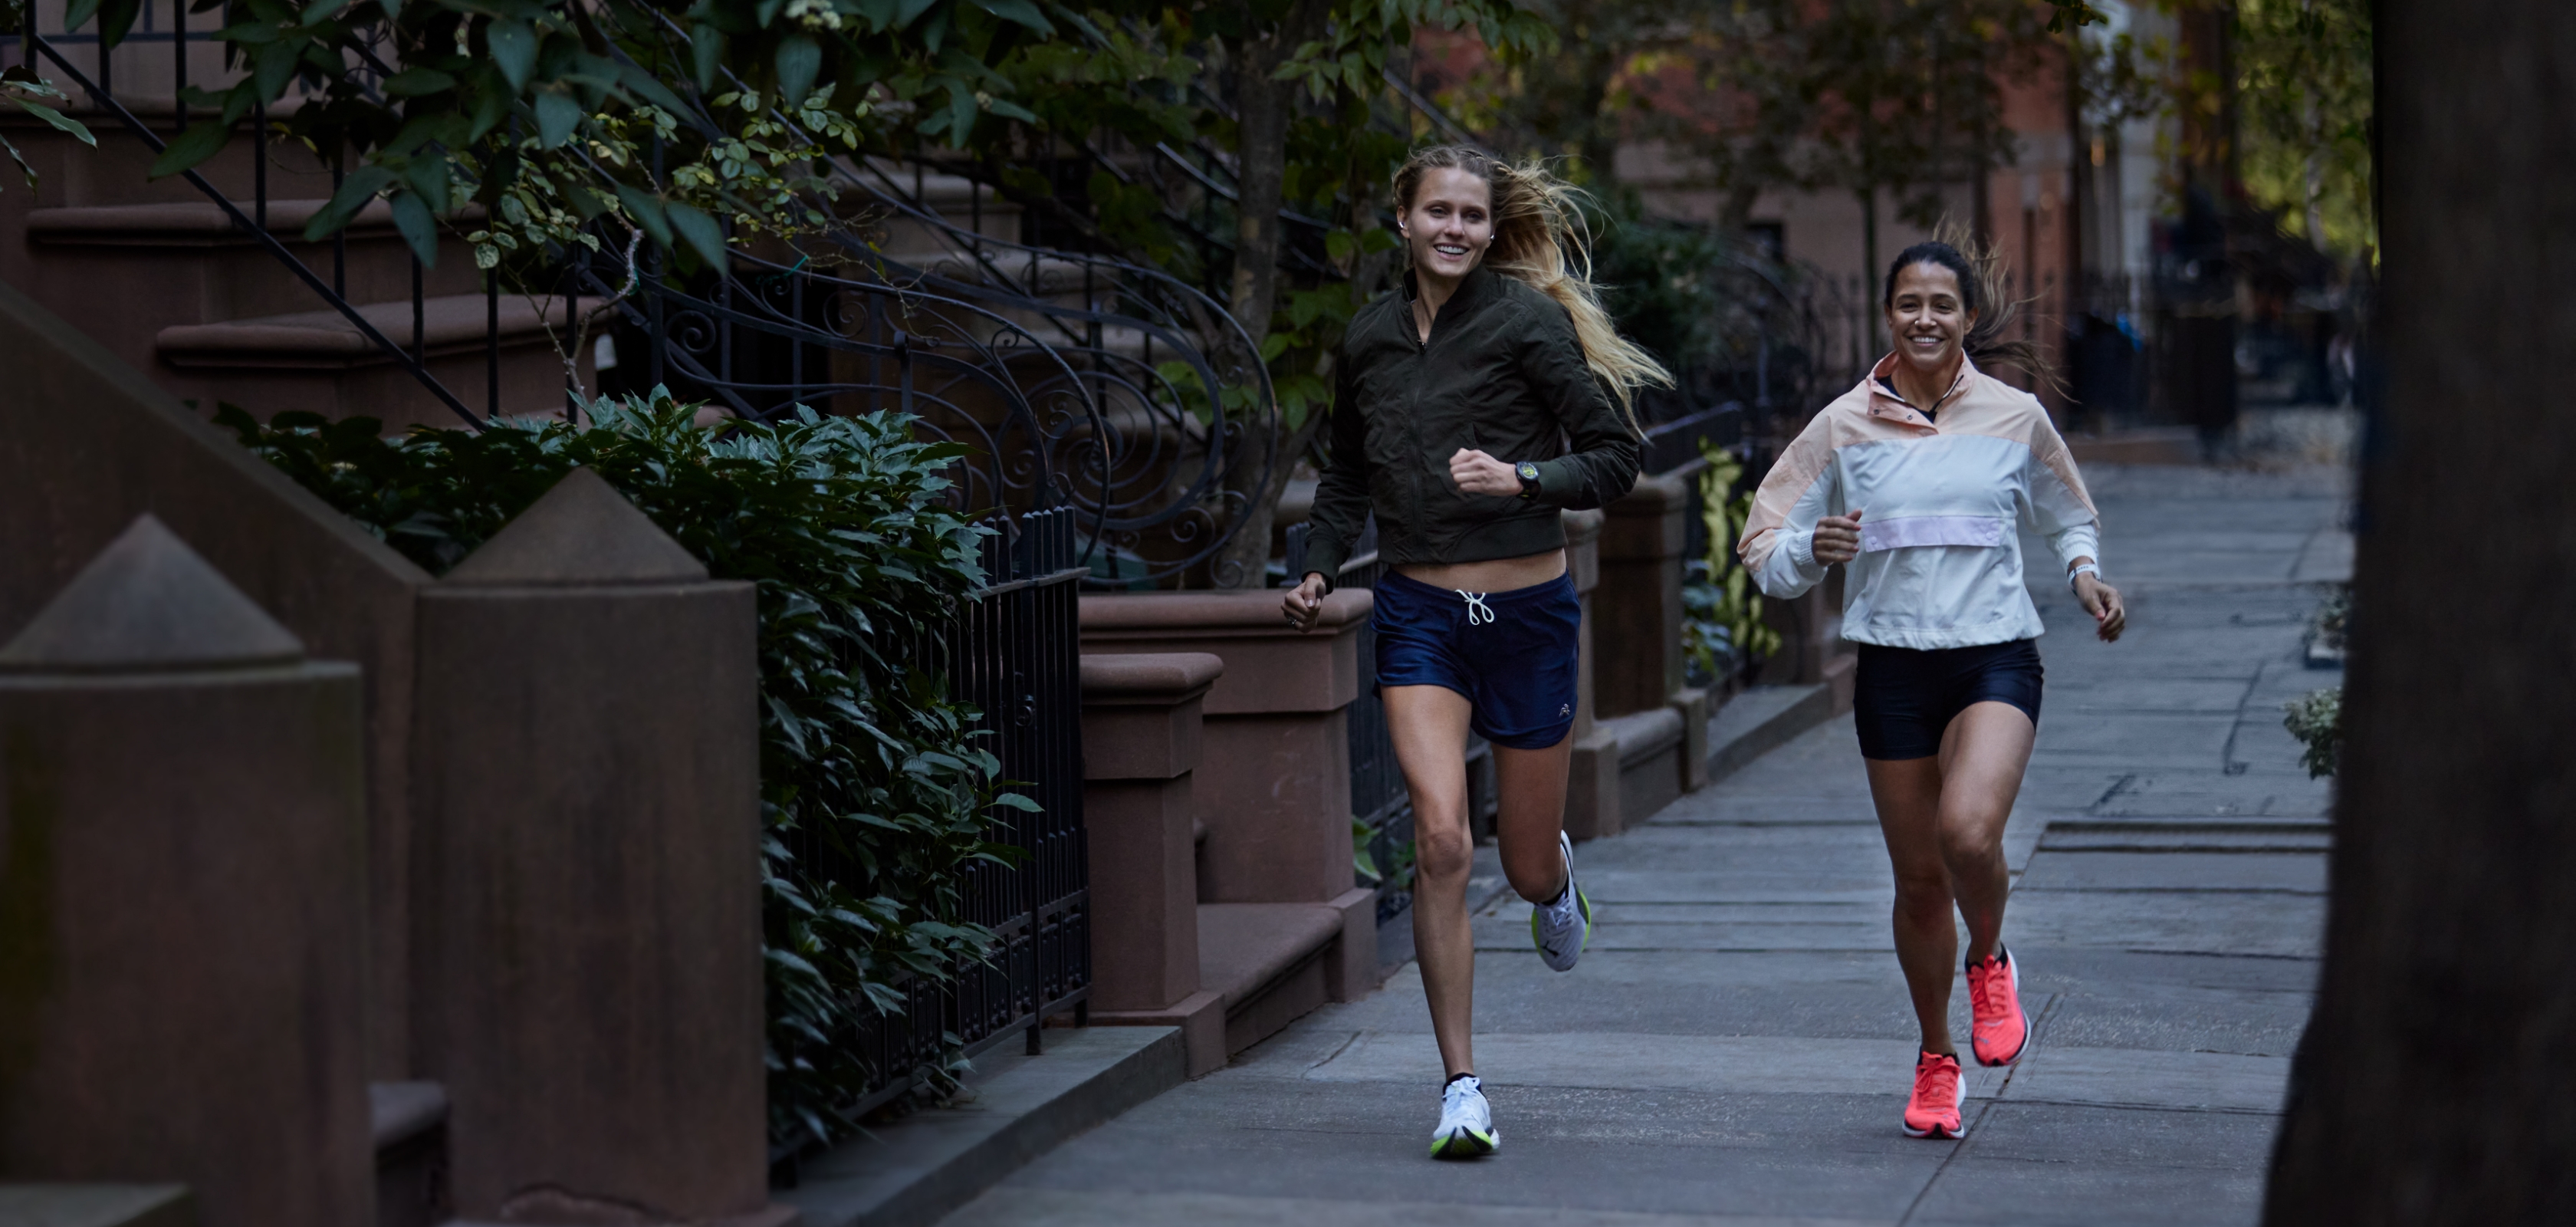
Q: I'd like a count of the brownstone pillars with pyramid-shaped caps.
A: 2